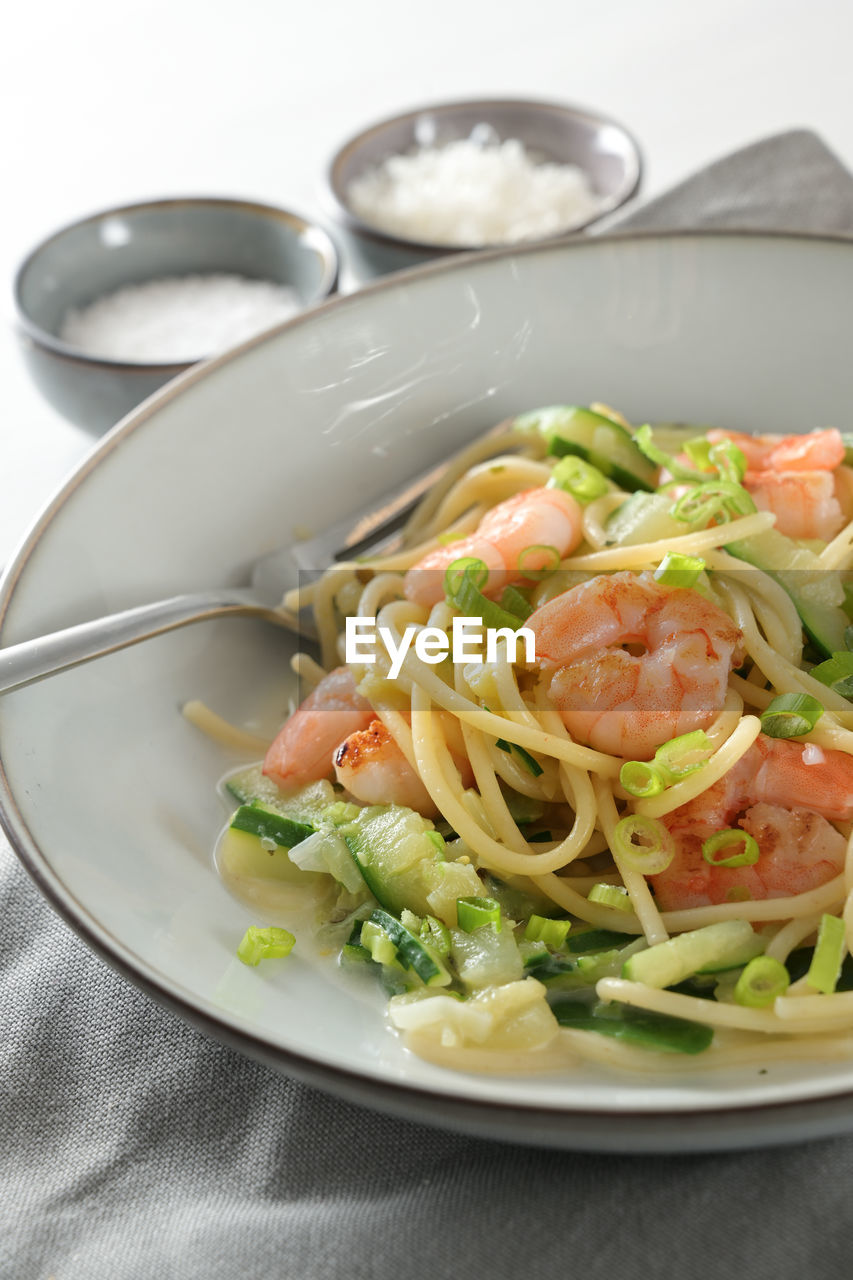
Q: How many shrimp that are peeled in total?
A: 5